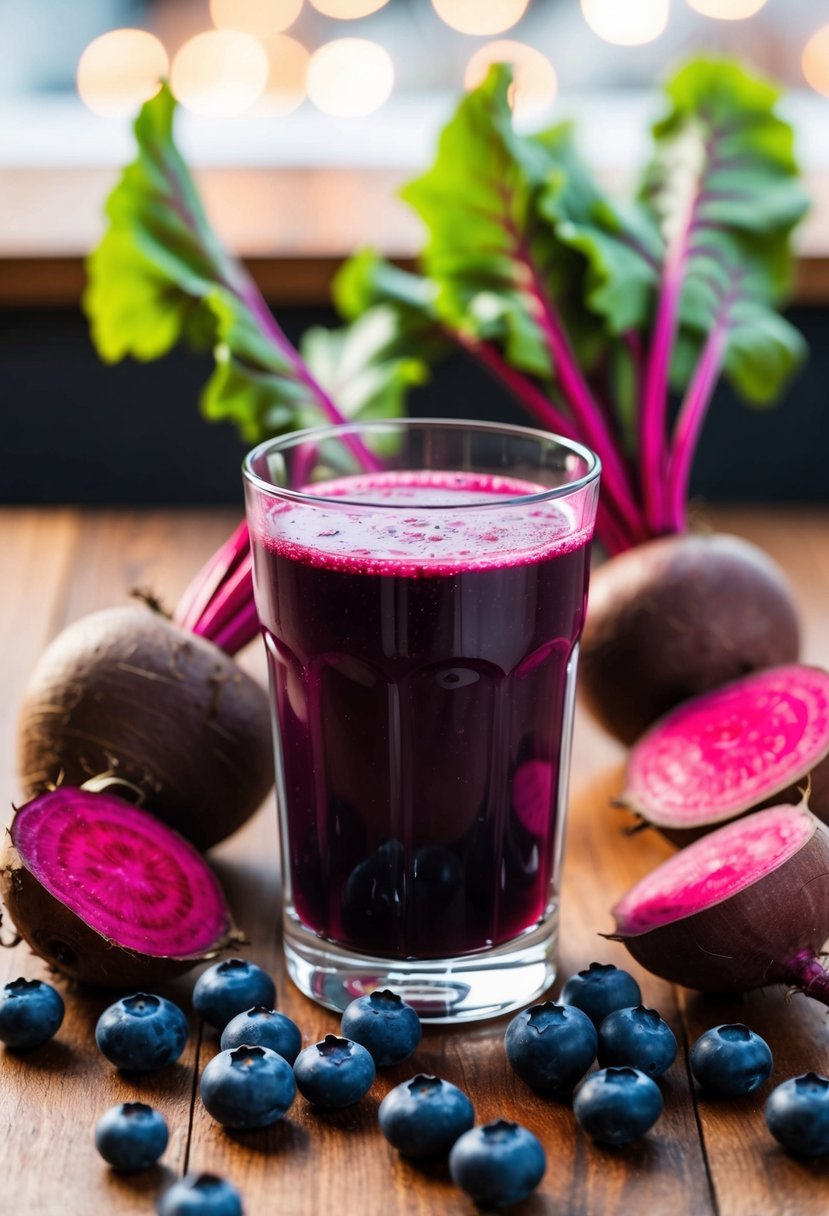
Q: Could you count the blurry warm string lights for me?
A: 11